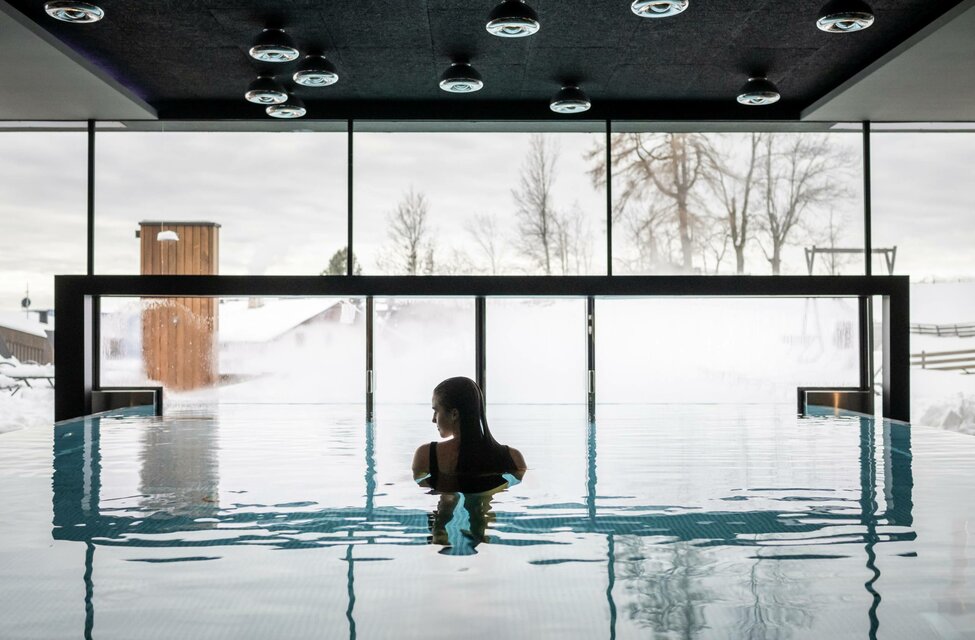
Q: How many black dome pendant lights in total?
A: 11